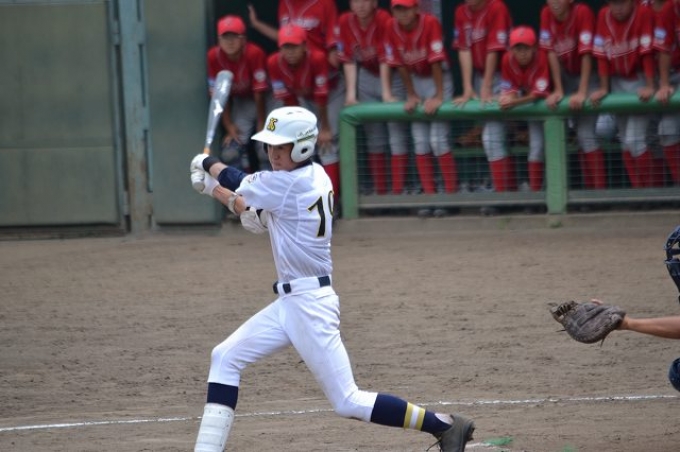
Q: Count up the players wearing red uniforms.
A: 10